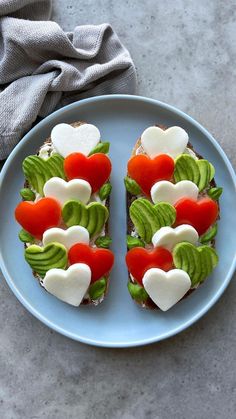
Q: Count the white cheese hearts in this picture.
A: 8